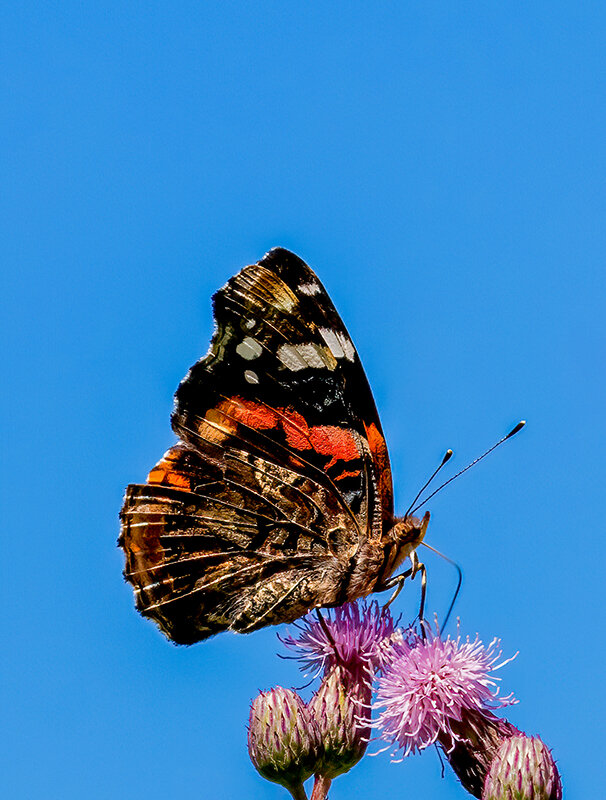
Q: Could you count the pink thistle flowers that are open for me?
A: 2